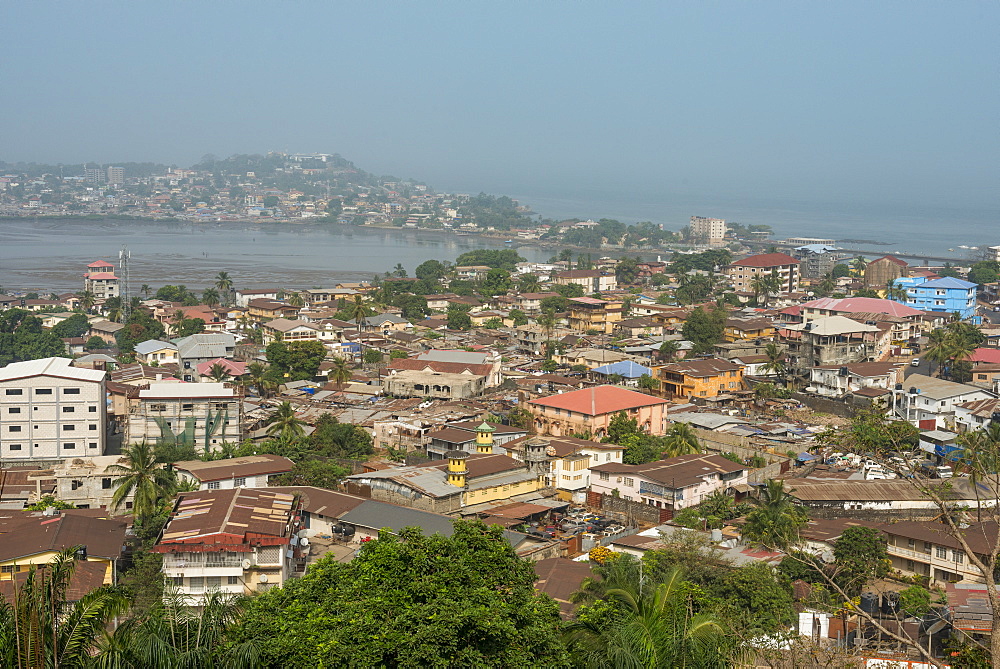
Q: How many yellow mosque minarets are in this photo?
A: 2